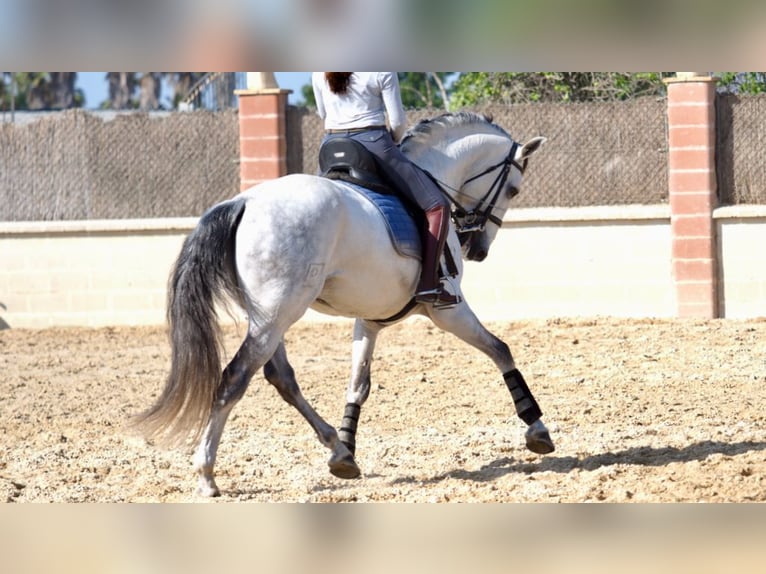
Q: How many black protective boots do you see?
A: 2